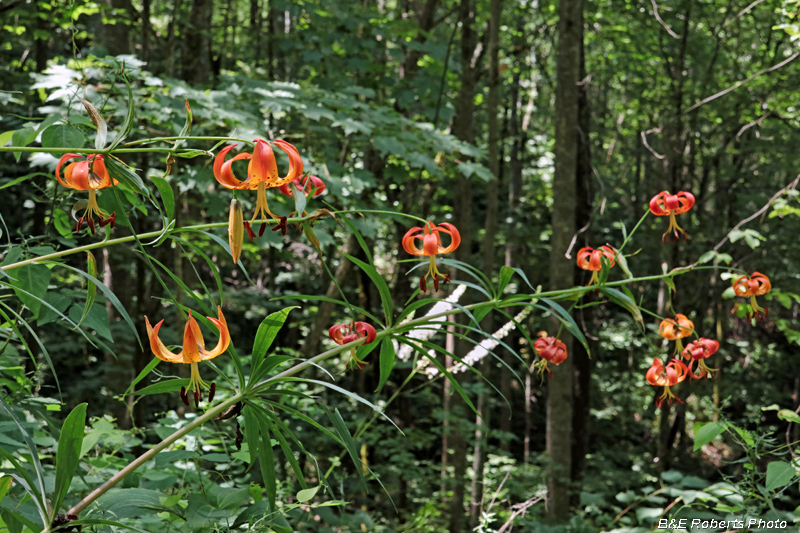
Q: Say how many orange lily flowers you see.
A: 13